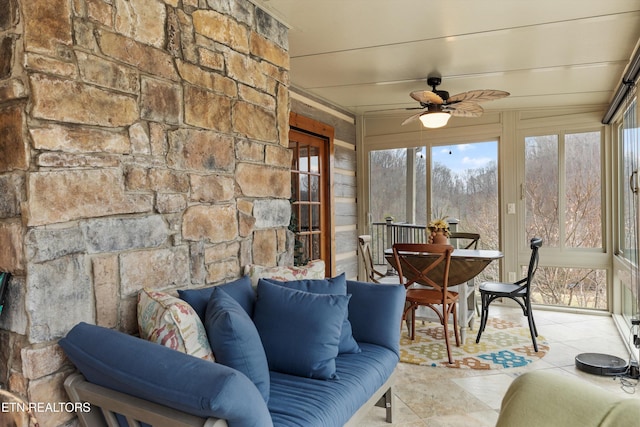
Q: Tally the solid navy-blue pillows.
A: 4